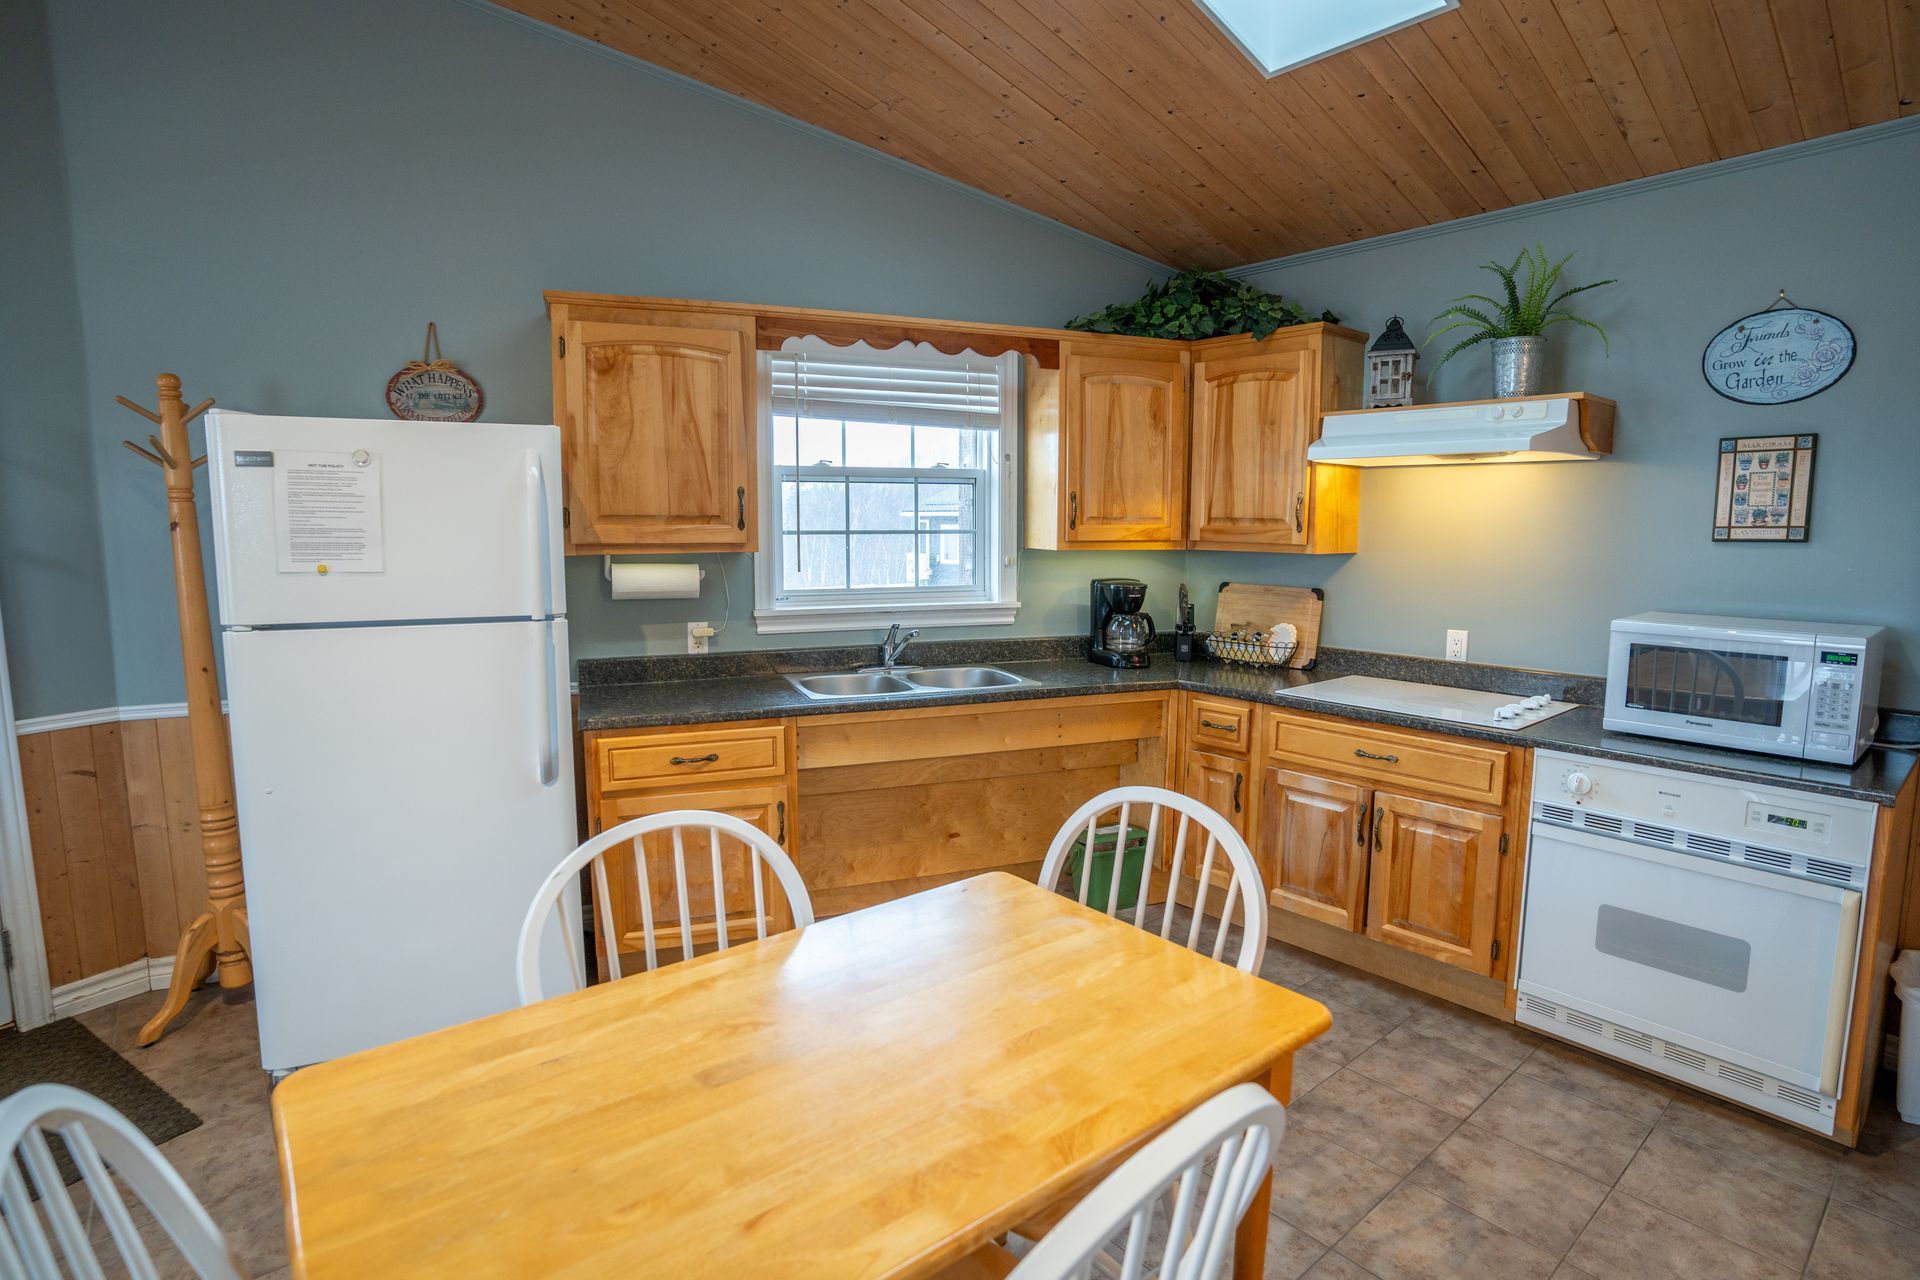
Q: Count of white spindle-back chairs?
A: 4